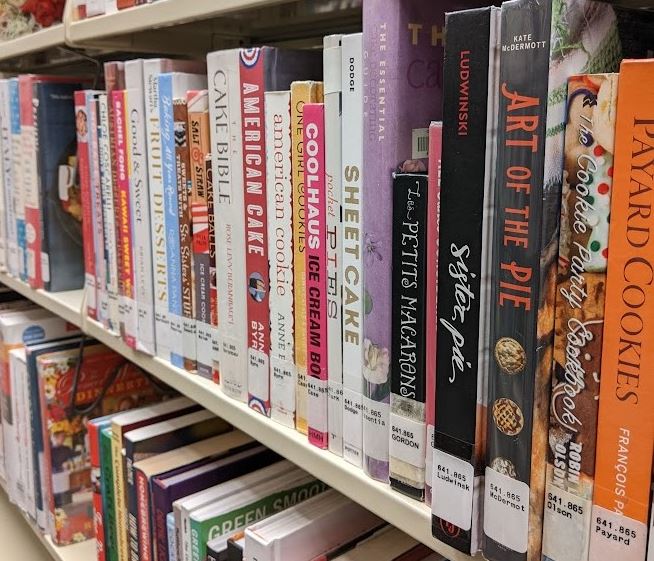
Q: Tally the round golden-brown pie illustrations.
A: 3